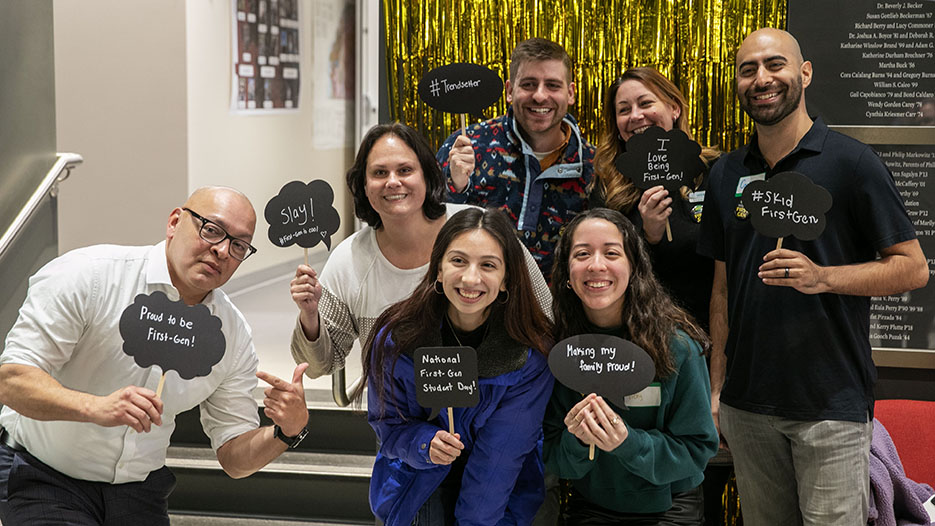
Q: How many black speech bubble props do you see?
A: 7